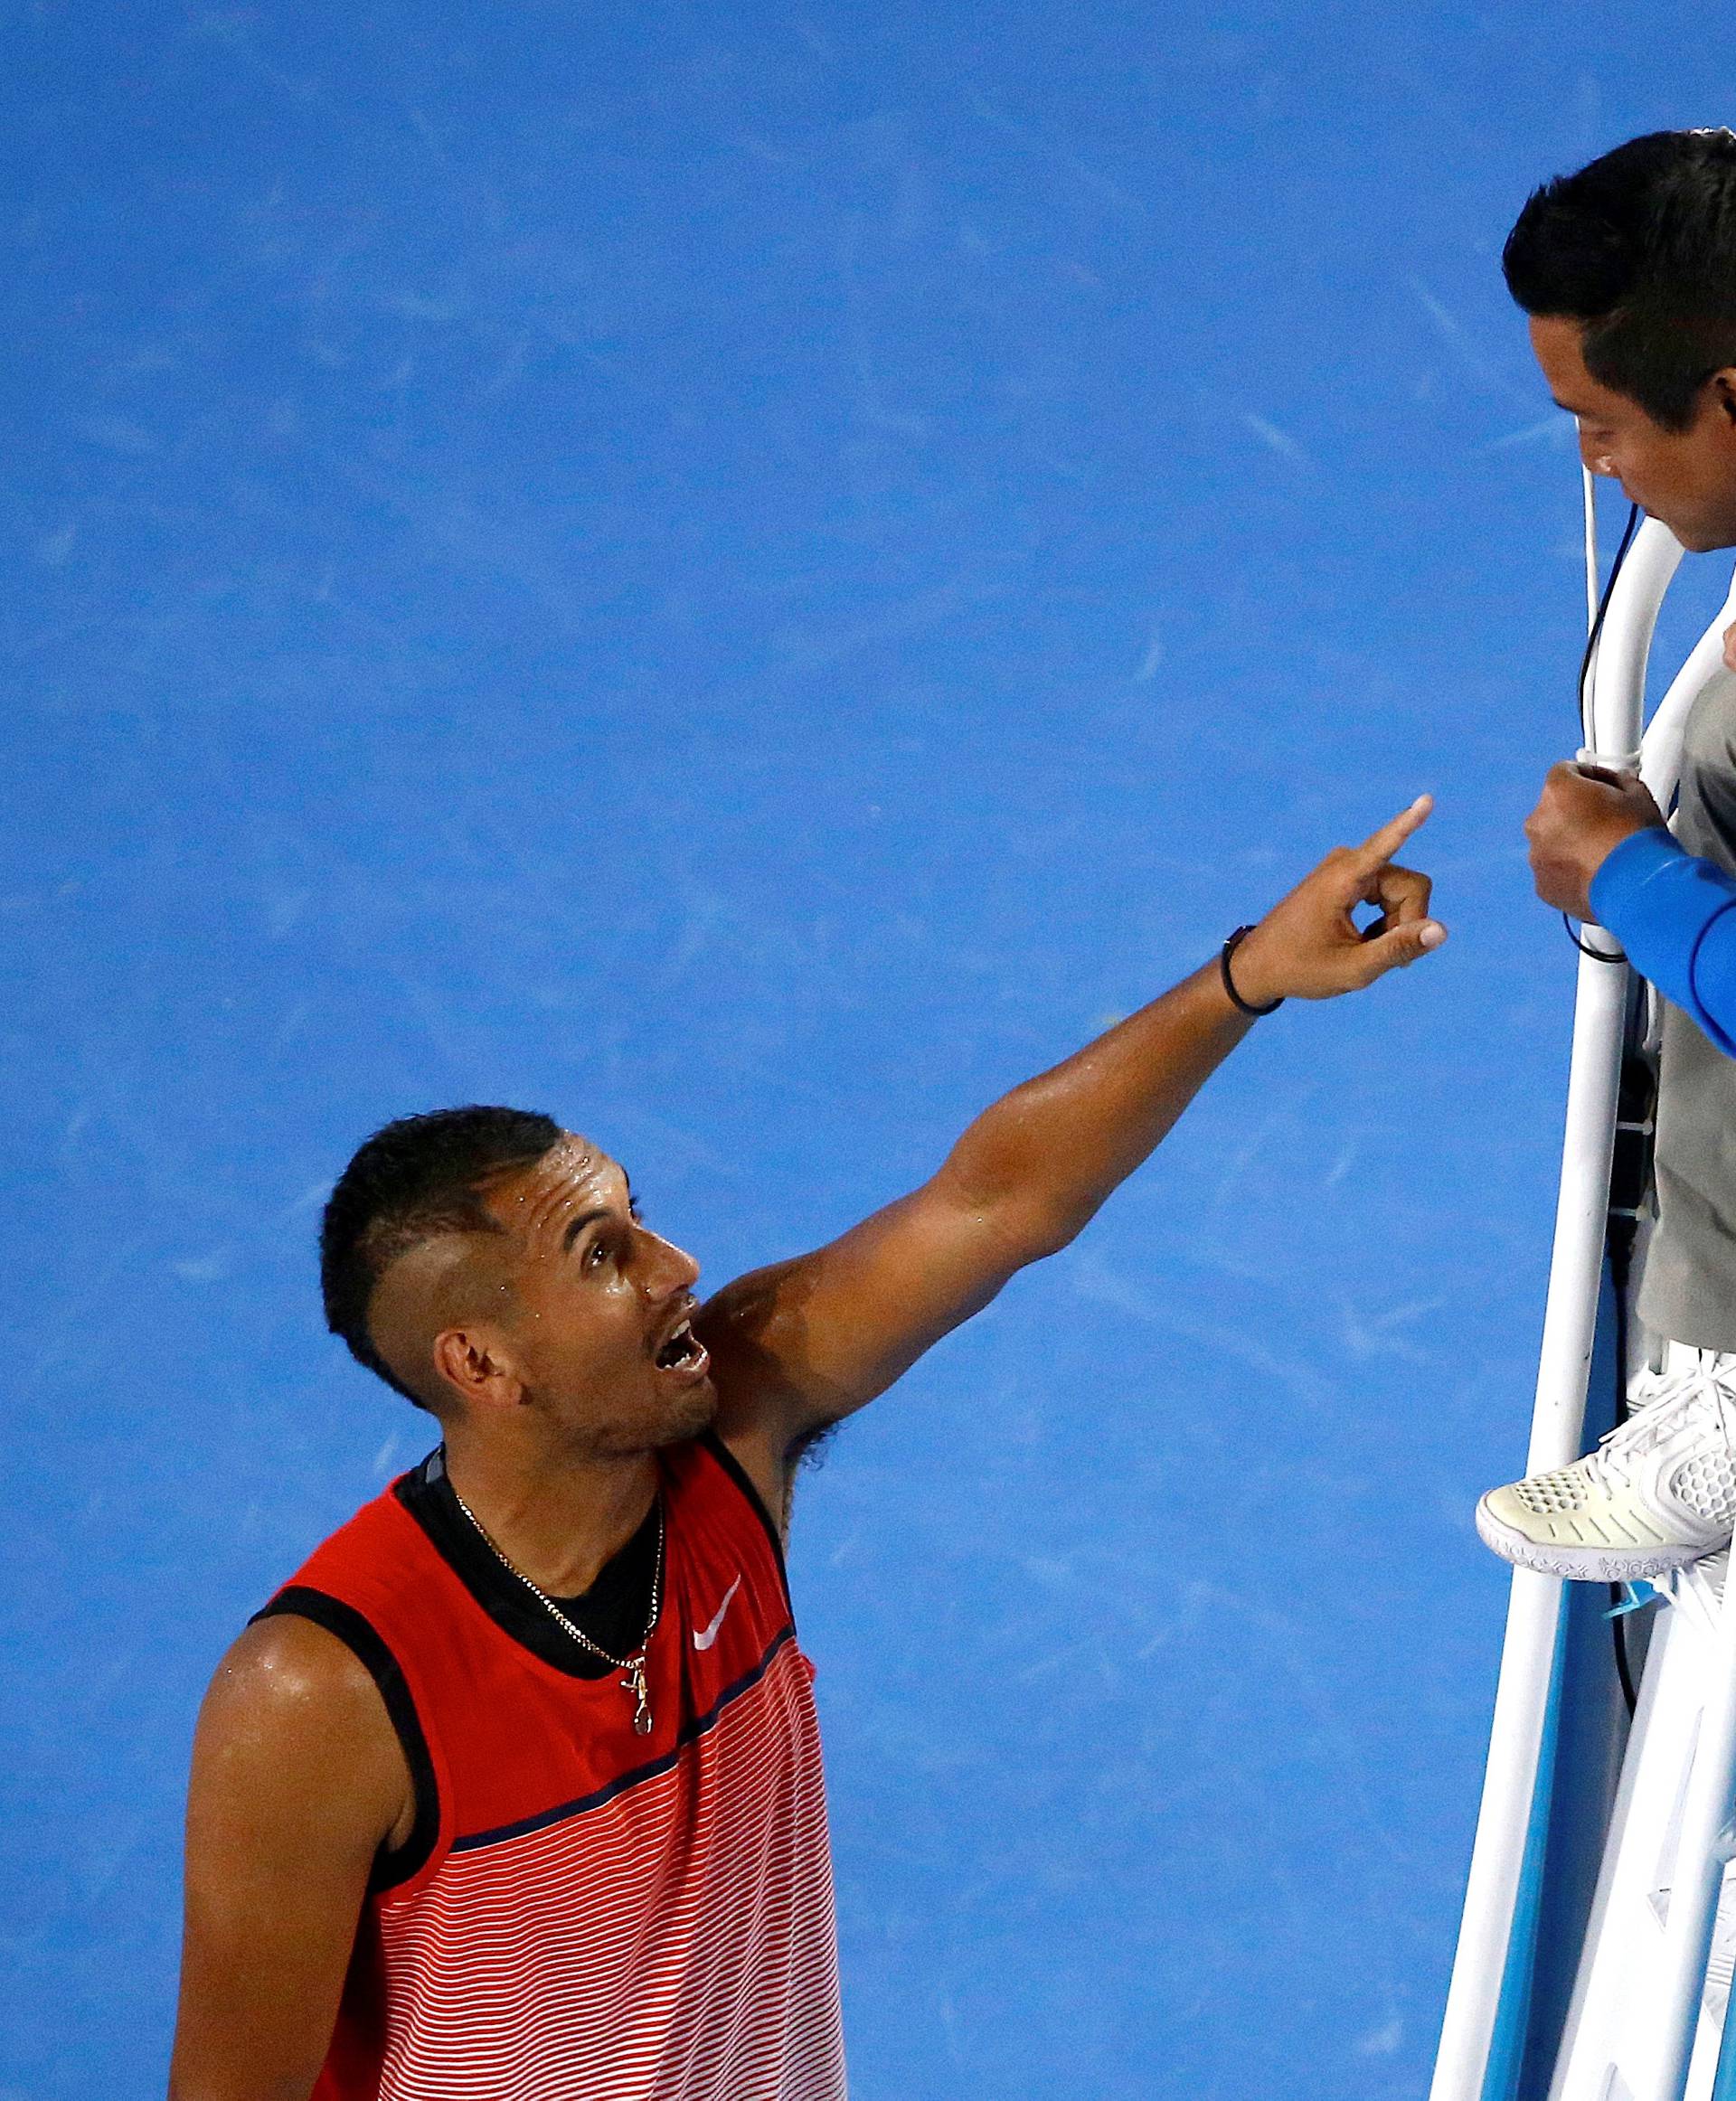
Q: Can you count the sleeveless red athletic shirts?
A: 1